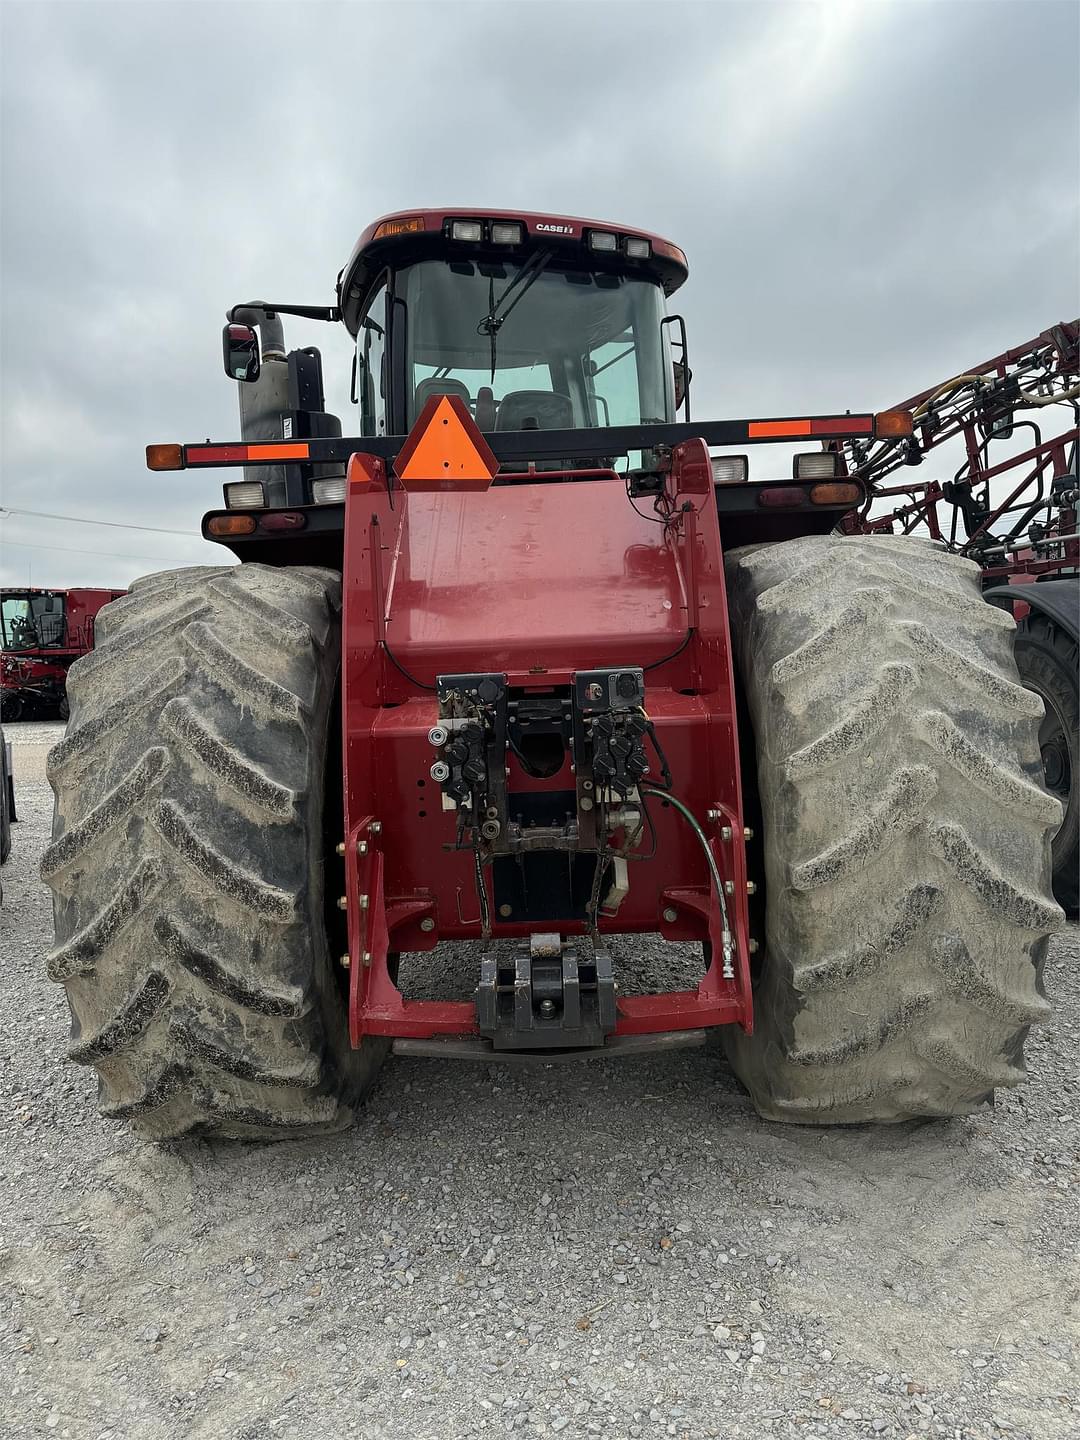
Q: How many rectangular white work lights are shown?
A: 8